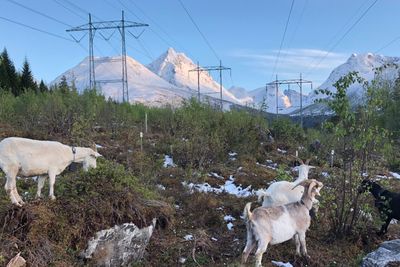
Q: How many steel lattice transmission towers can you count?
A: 3